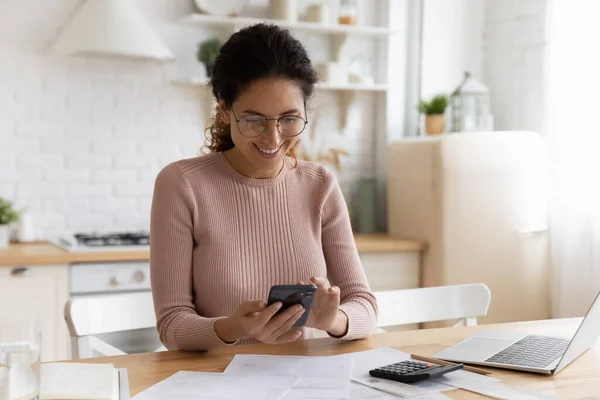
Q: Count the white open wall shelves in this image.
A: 2